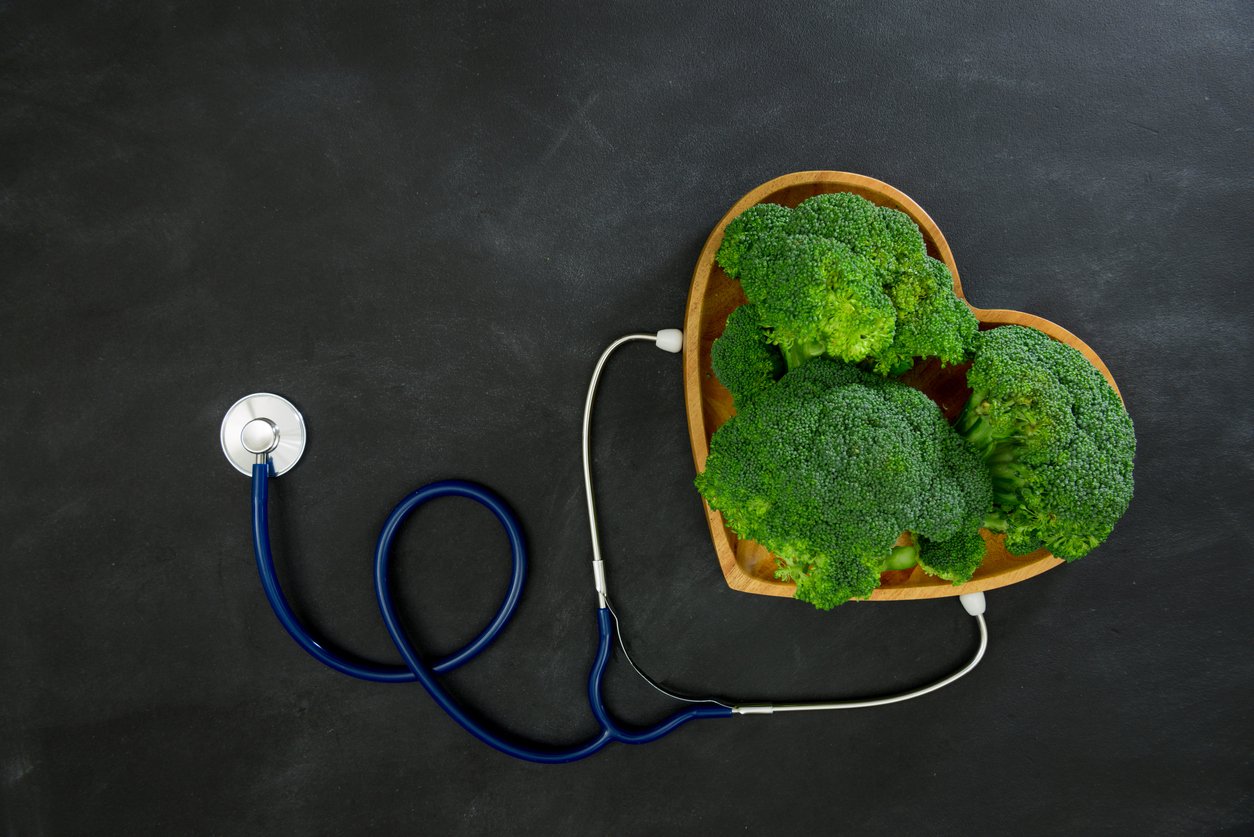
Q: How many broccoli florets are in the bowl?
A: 3